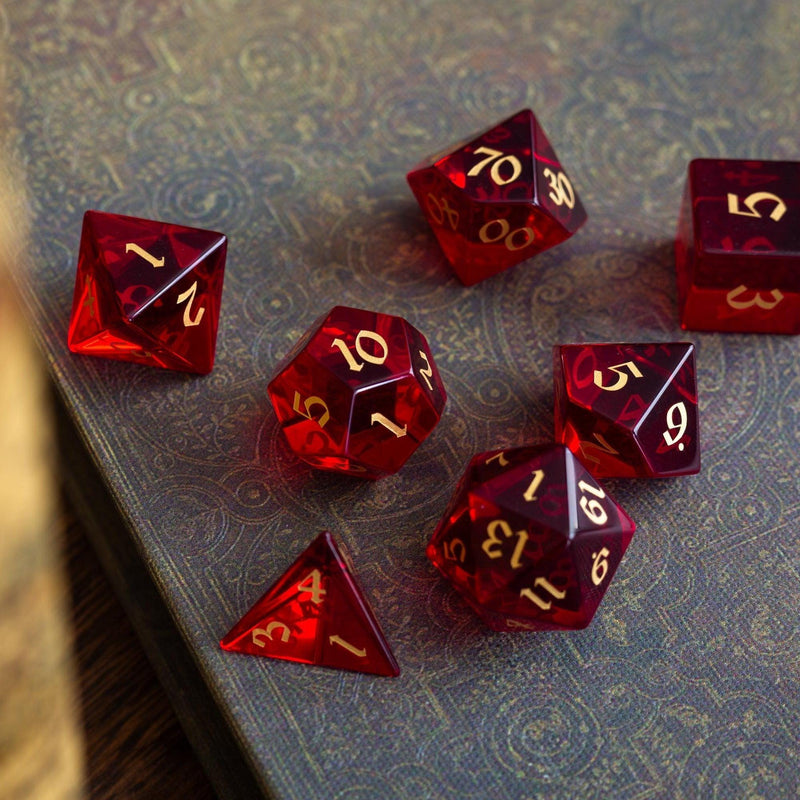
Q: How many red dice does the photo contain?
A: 7